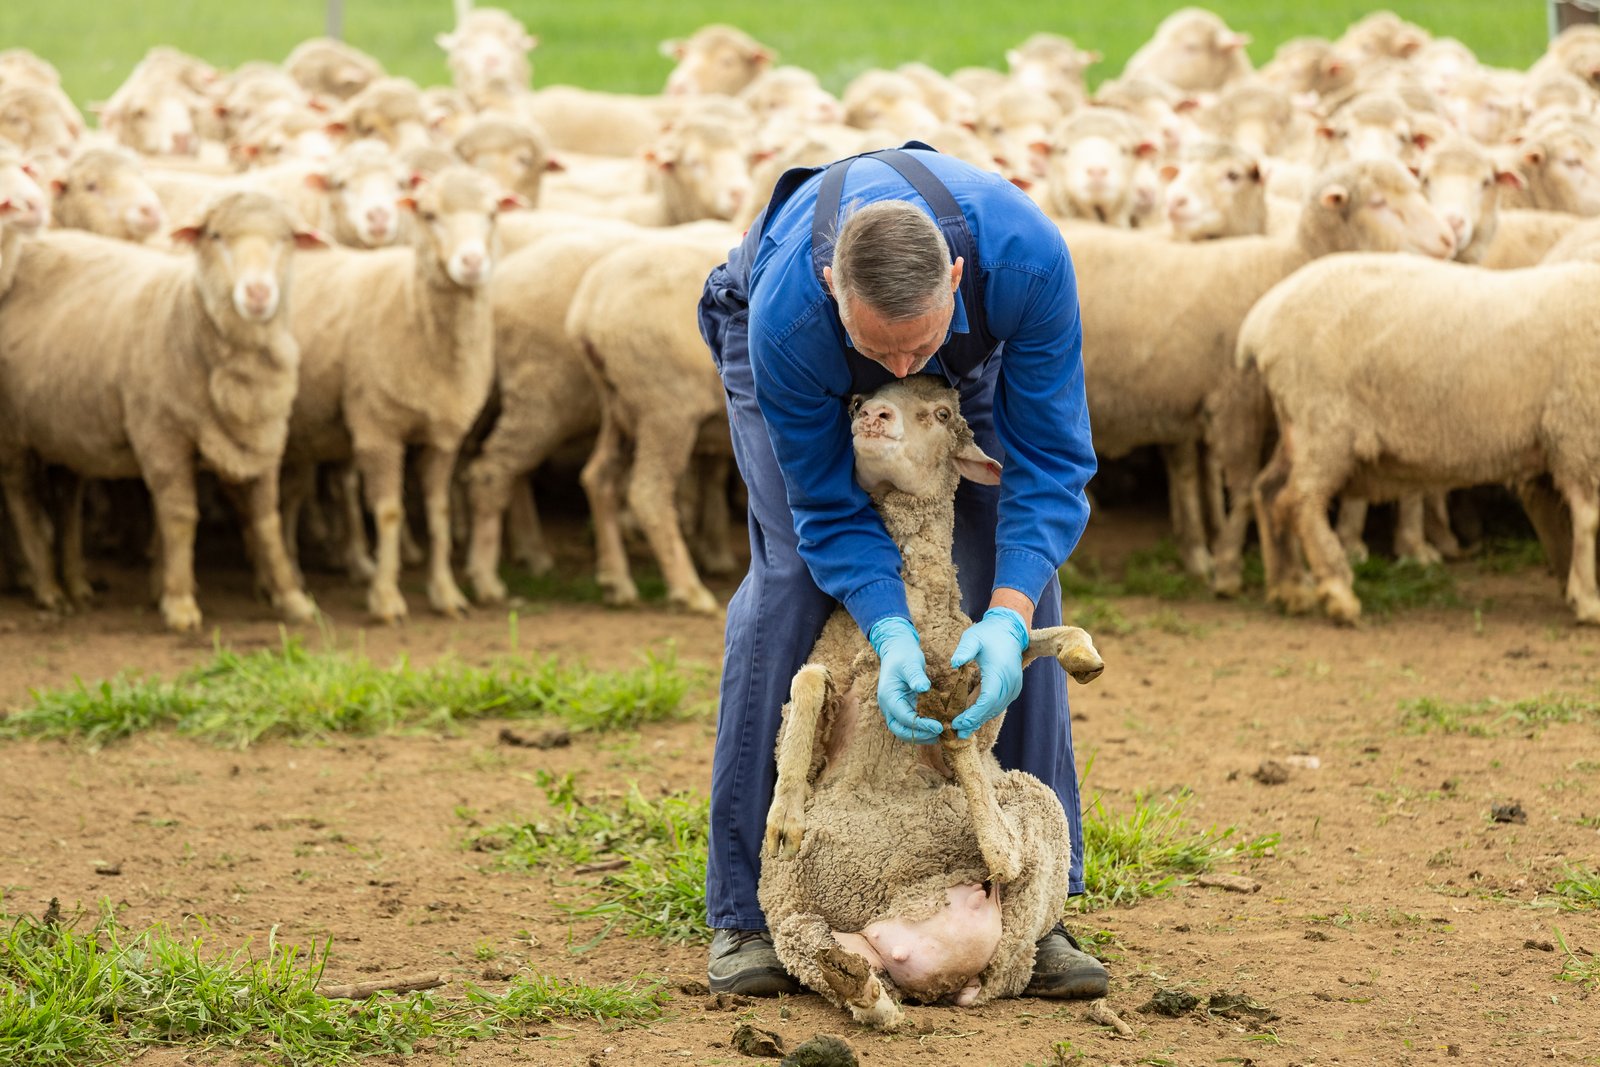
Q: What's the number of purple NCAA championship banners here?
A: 0